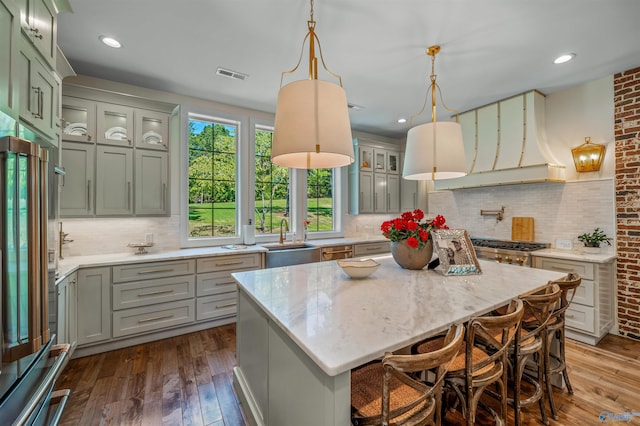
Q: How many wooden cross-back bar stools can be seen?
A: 4